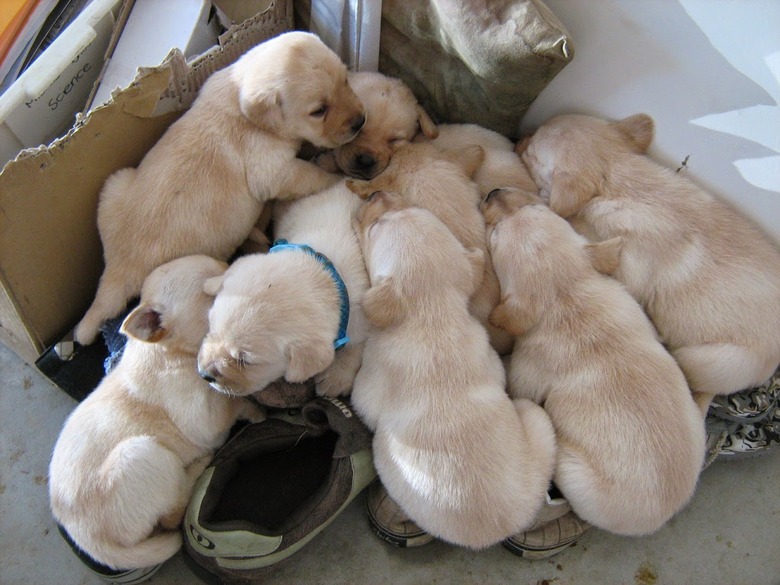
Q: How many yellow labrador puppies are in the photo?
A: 8